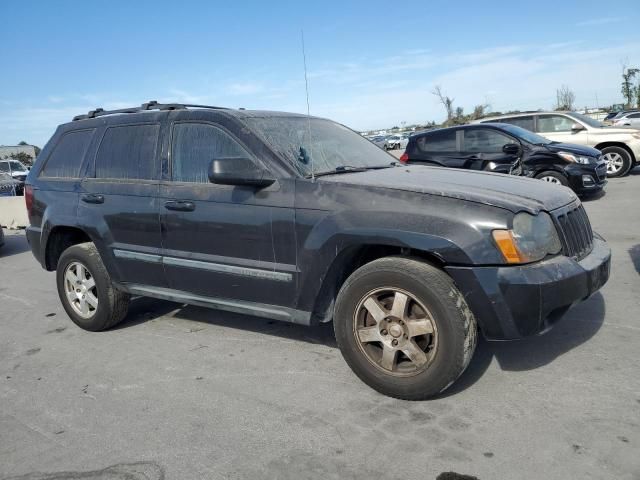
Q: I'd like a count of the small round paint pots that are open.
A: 0